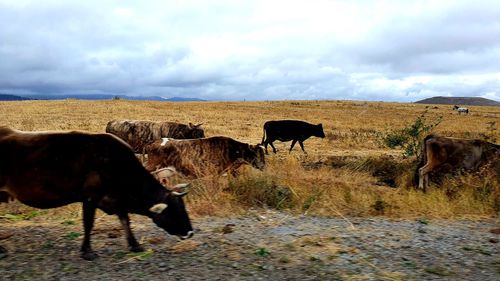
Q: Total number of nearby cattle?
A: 5